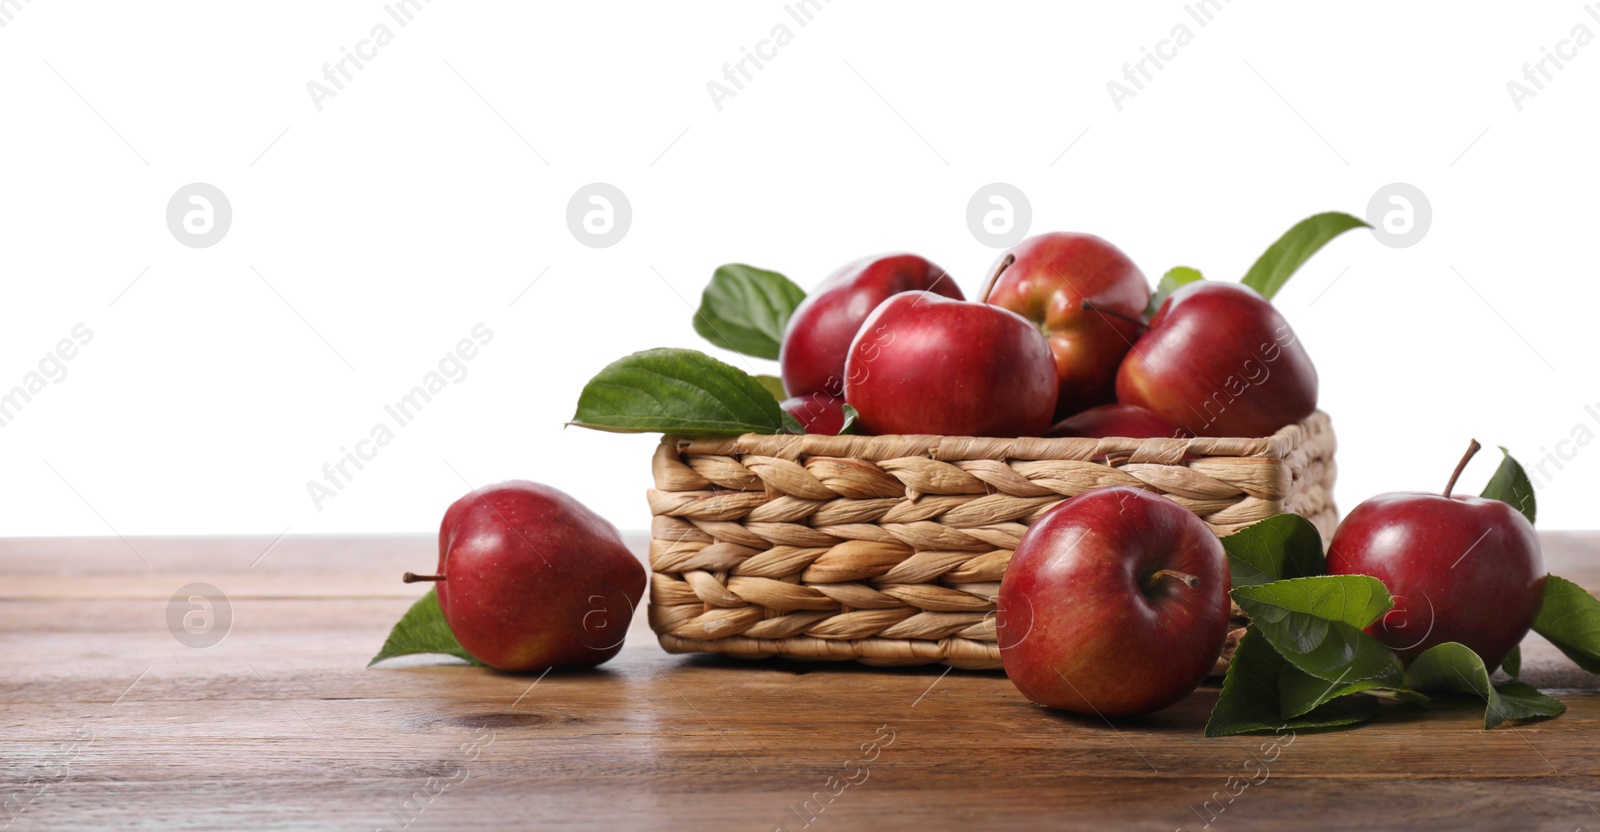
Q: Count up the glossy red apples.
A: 9